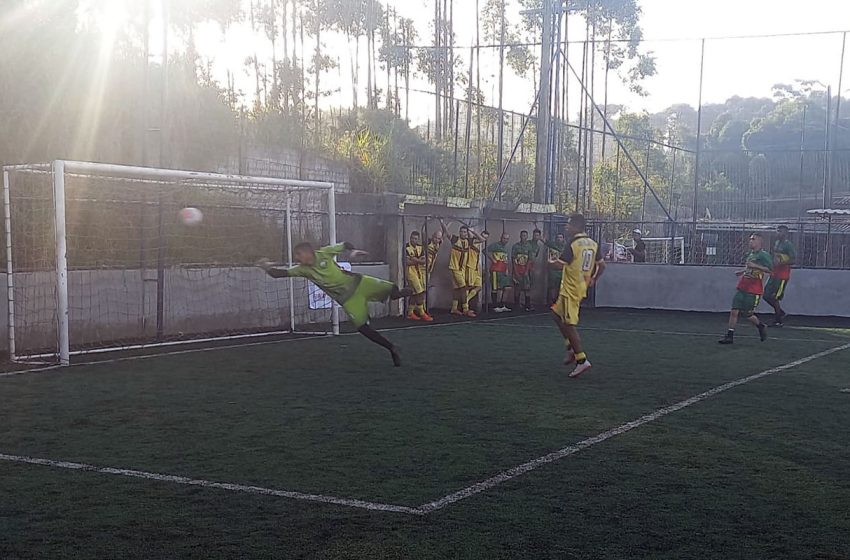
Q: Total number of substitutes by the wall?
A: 8